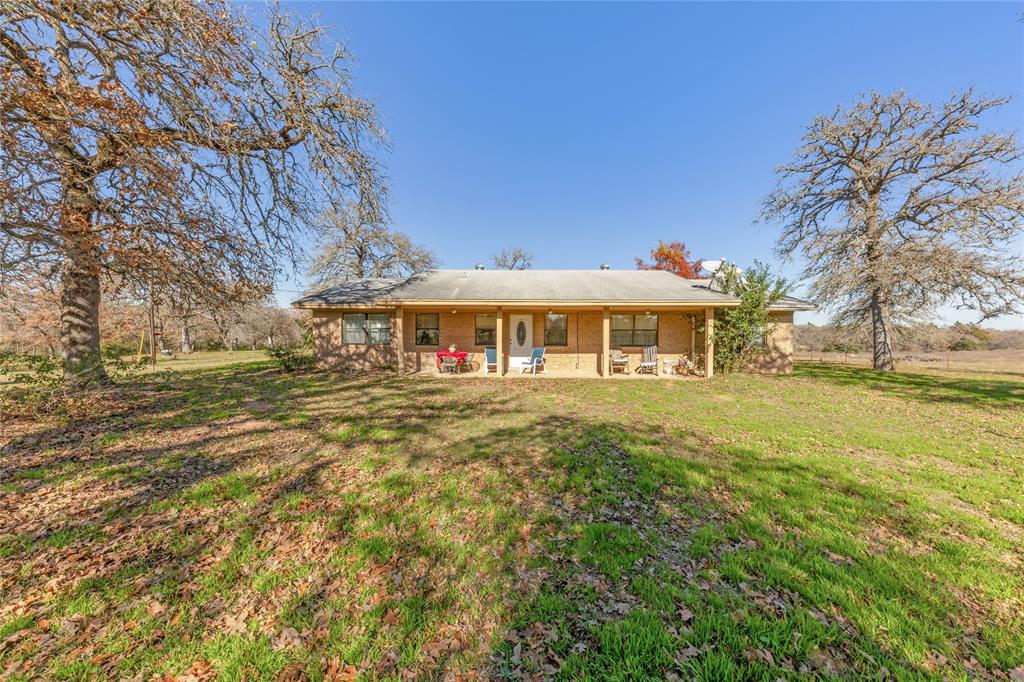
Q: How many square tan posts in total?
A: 4